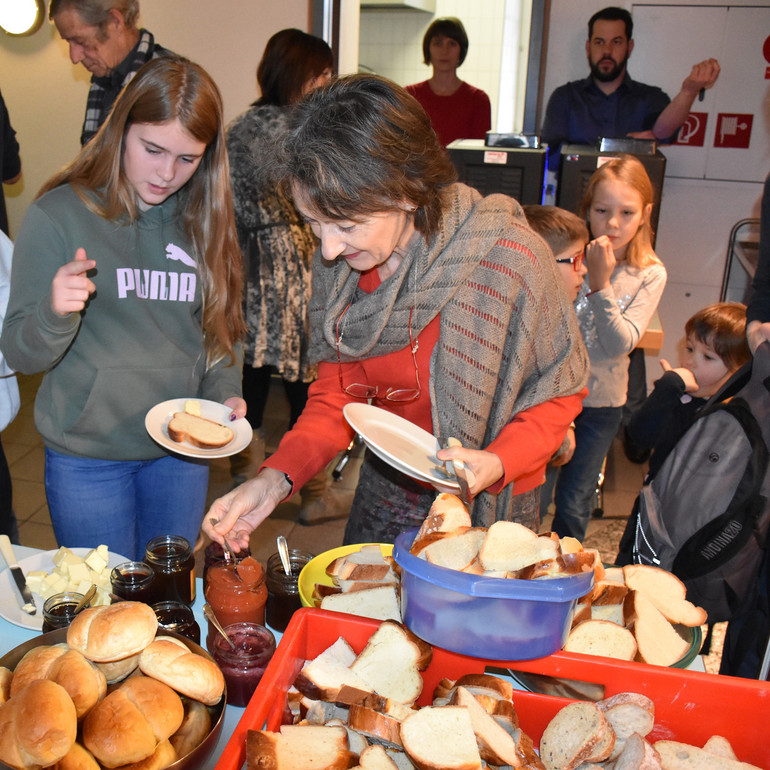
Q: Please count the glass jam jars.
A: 8